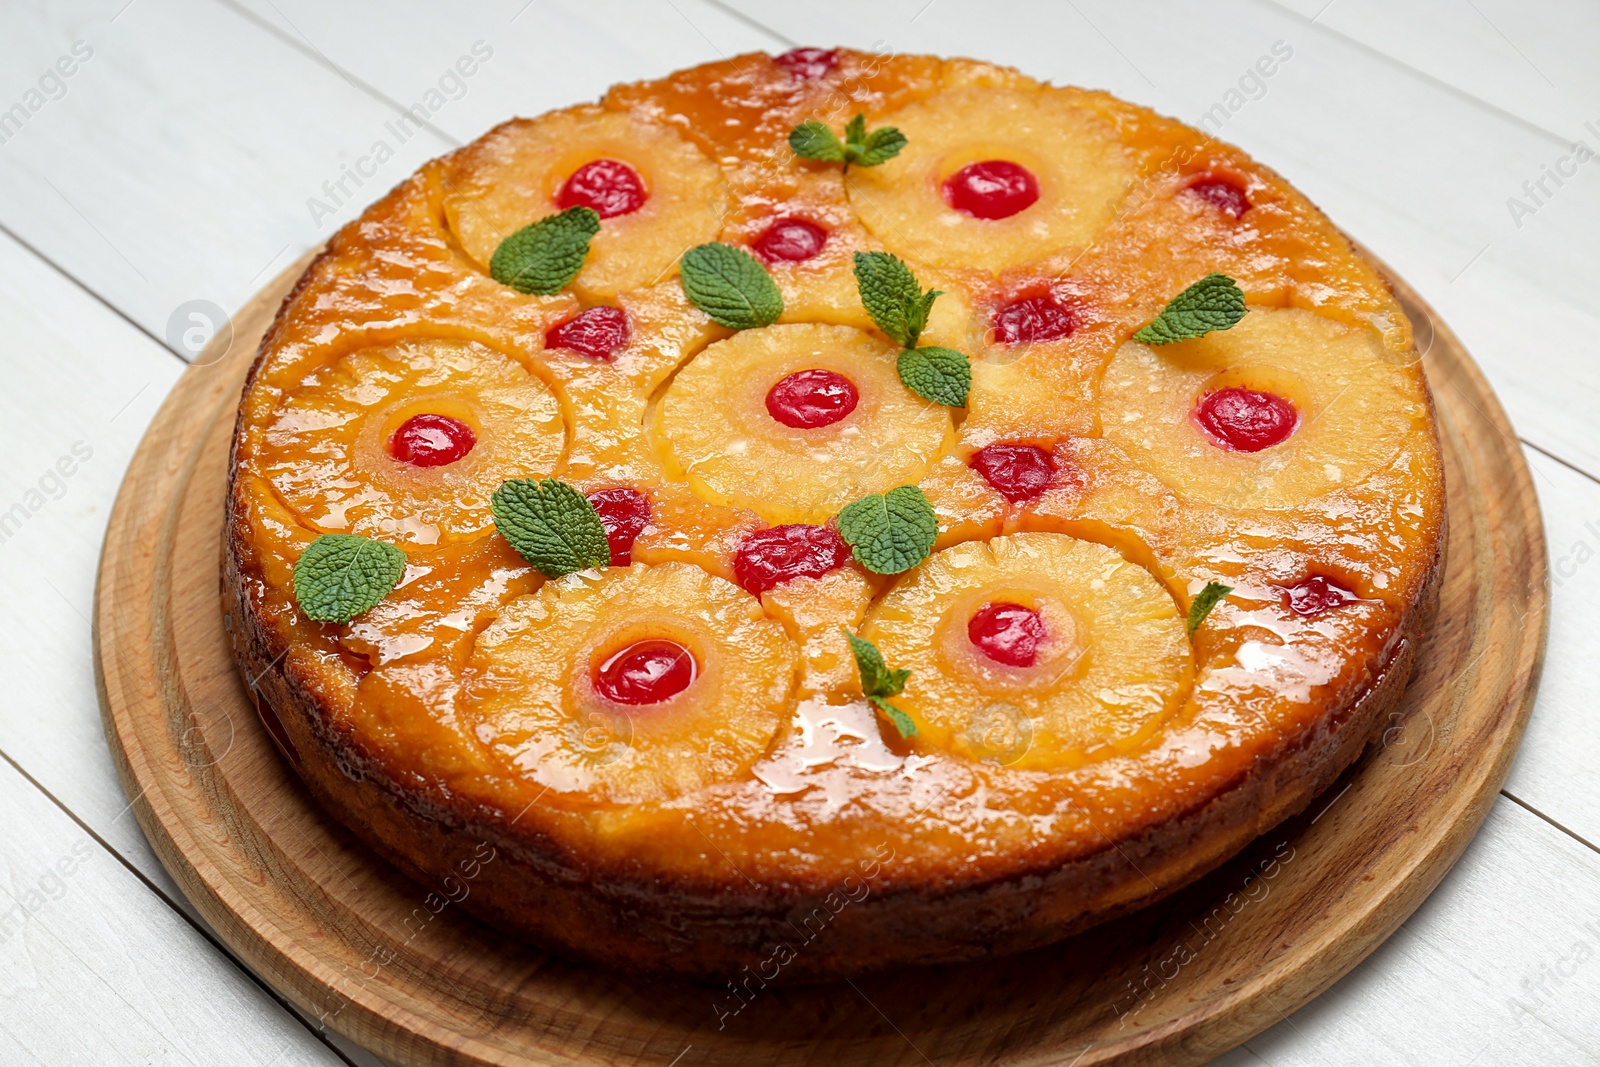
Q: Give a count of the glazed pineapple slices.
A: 7